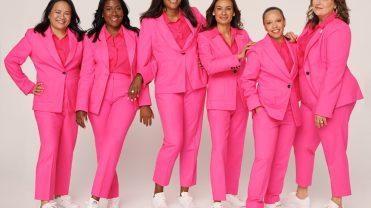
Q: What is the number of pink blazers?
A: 6